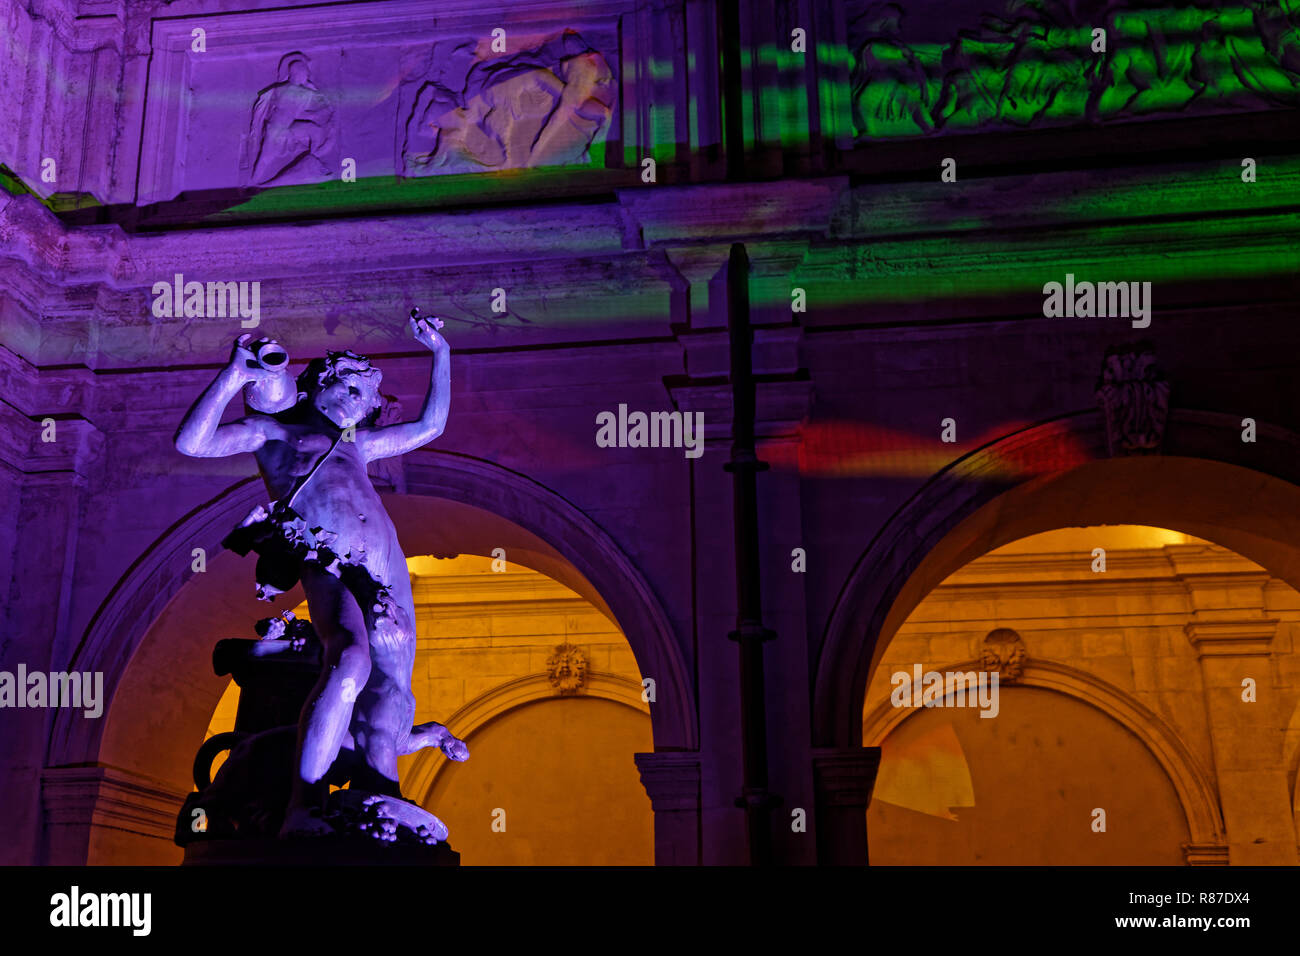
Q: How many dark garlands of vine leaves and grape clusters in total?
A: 1